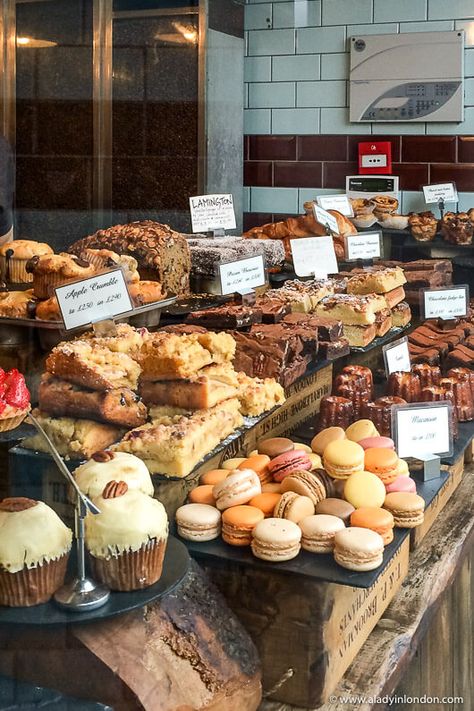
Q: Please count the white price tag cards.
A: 11